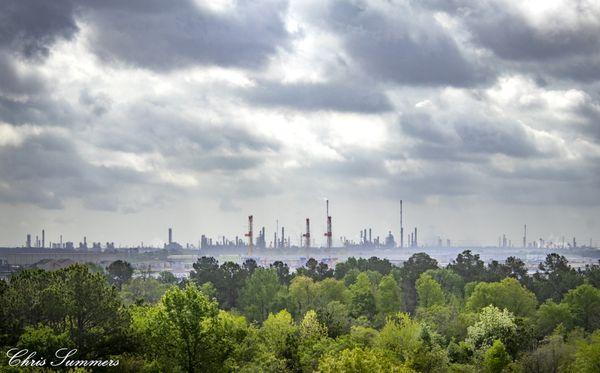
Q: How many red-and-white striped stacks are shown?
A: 3